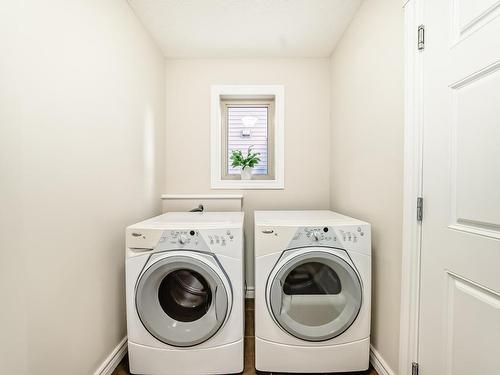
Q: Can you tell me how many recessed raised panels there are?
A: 3